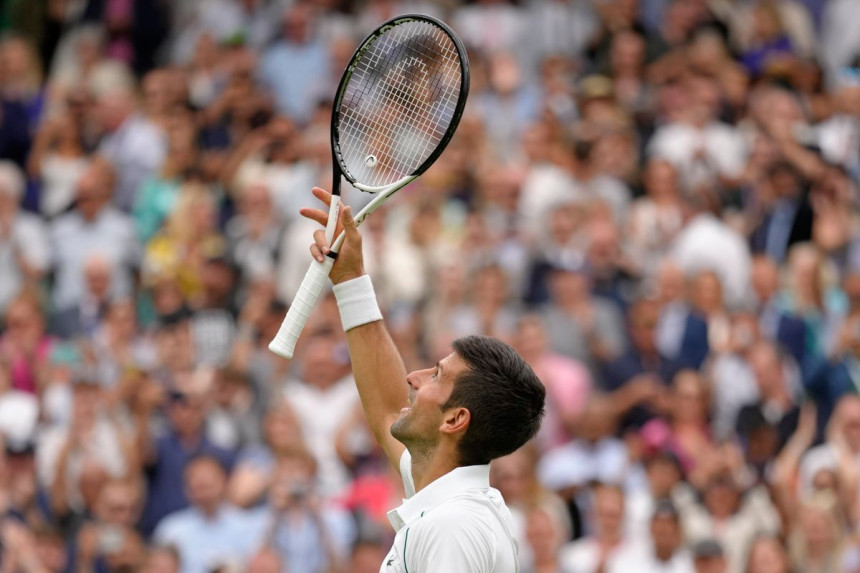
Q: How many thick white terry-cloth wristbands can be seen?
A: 1